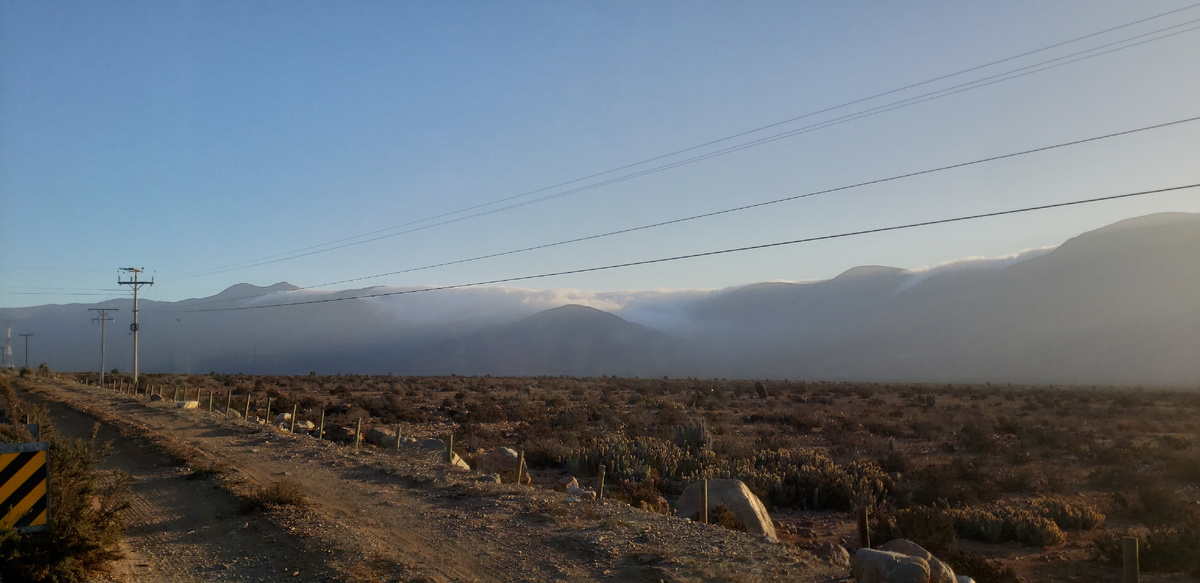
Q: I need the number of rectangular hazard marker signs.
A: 1